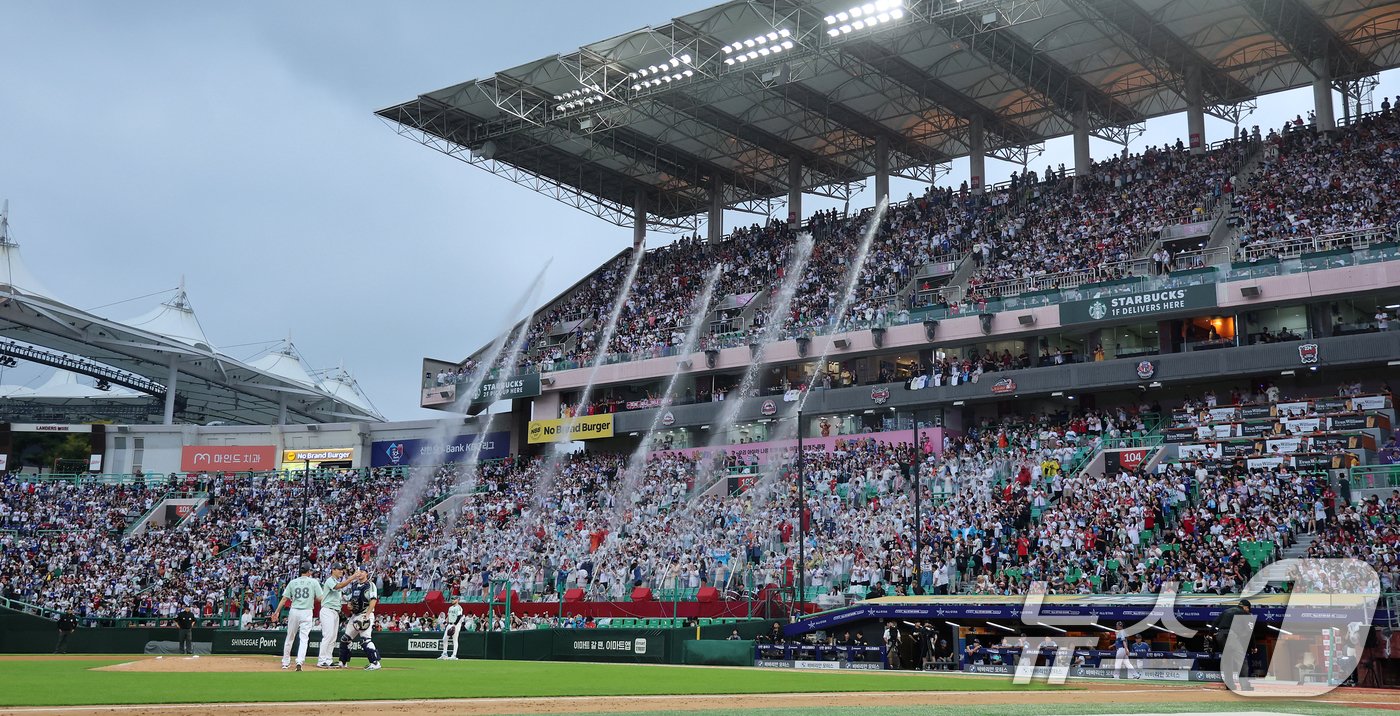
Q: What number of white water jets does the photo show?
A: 6